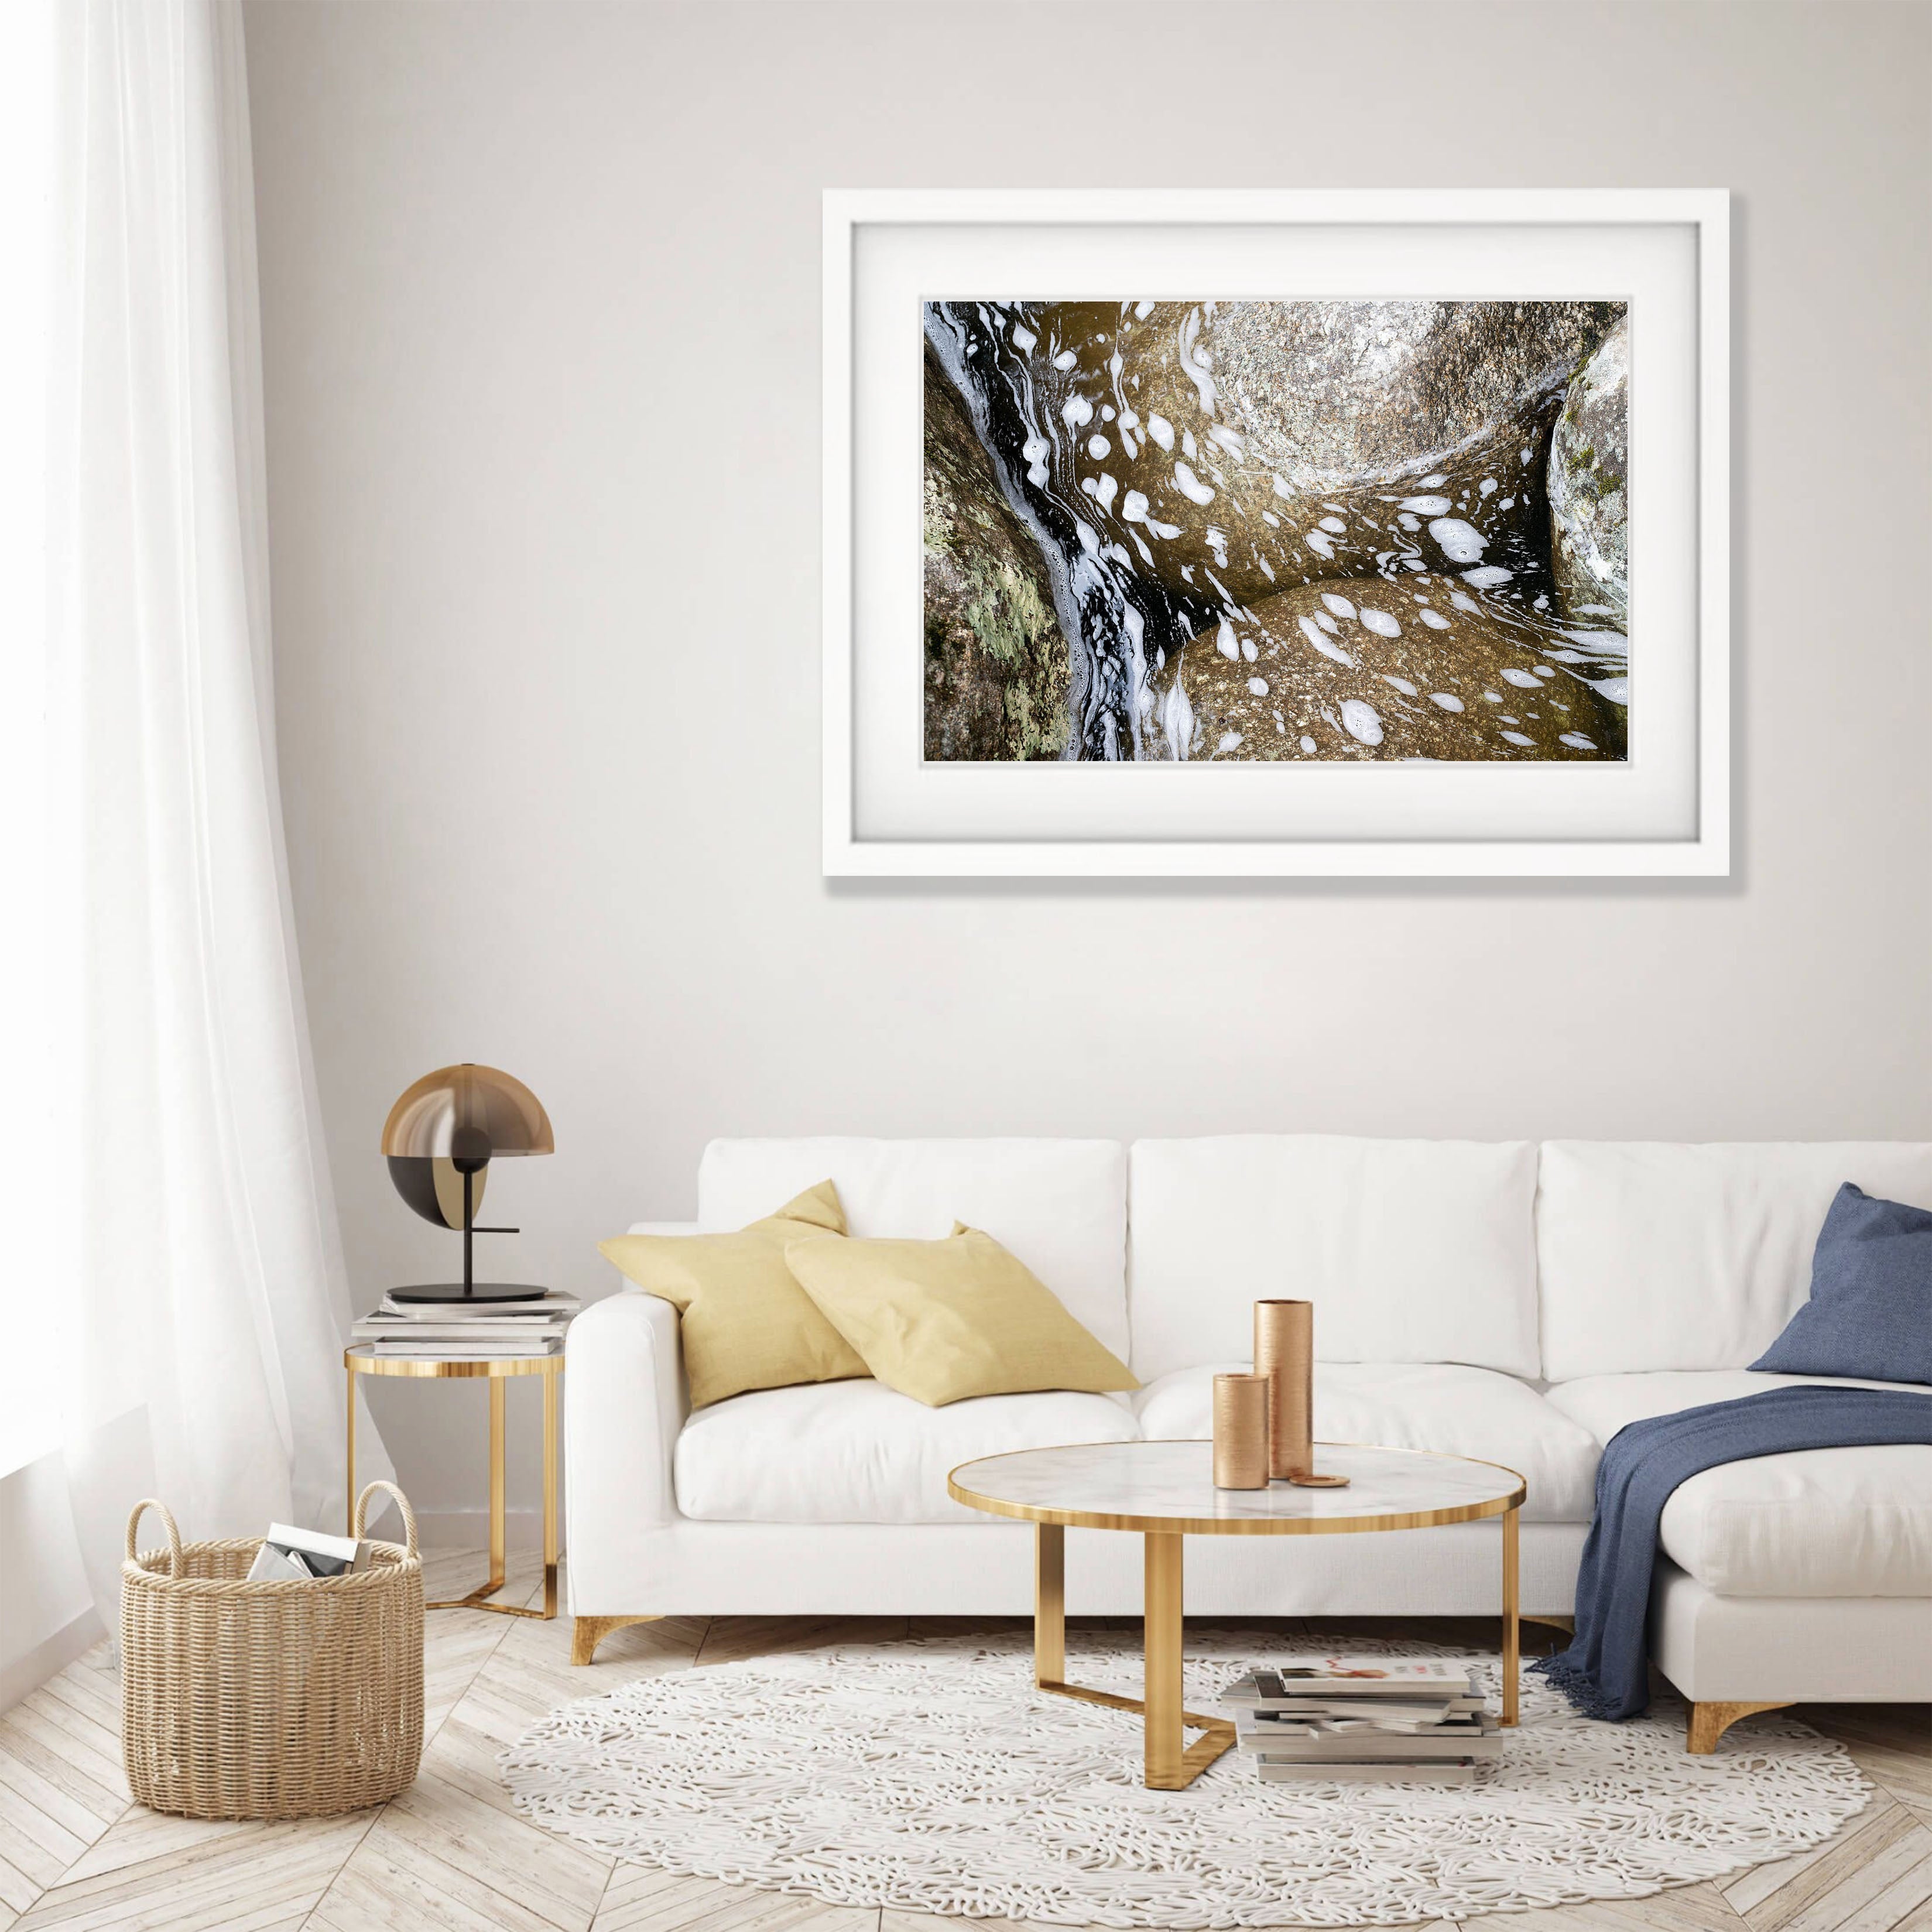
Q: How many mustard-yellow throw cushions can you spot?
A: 2